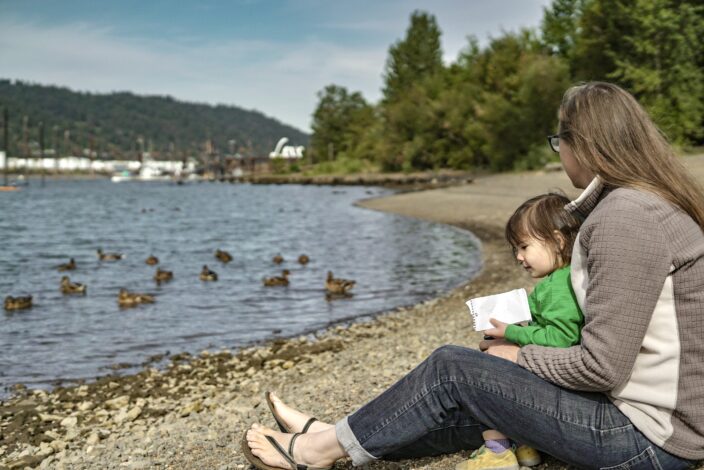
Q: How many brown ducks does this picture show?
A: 13